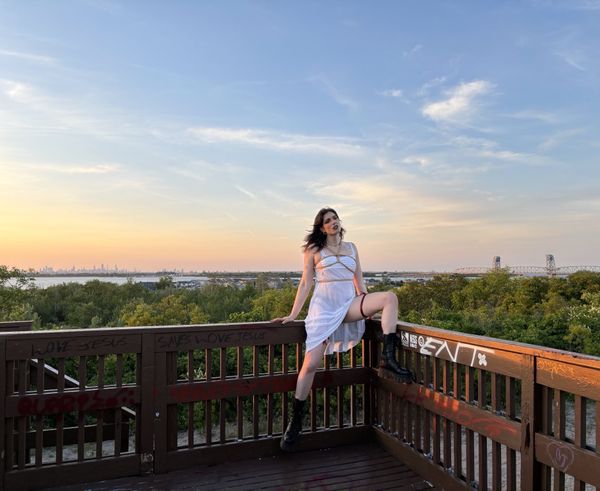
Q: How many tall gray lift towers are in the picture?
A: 2